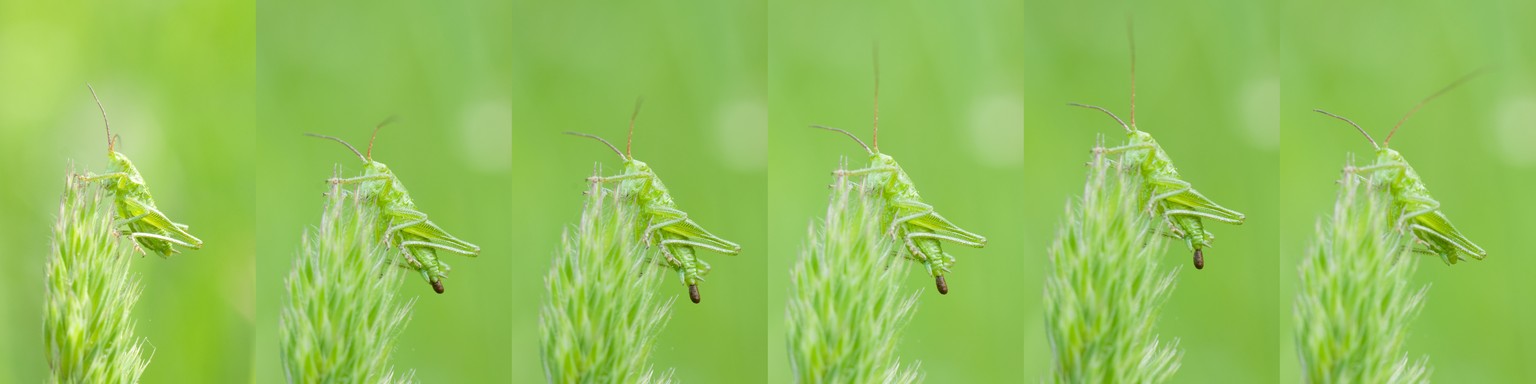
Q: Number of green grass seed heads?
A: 6